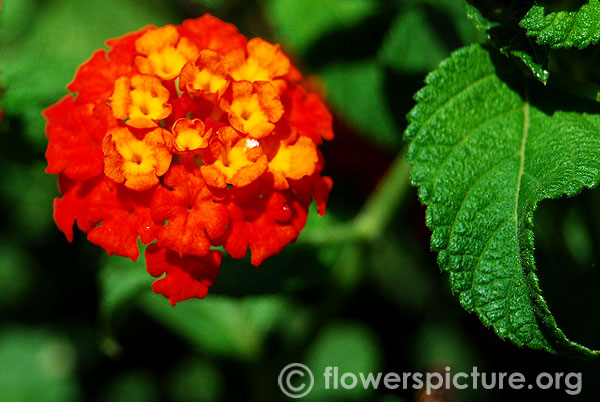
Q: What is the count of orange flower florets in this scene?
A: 9